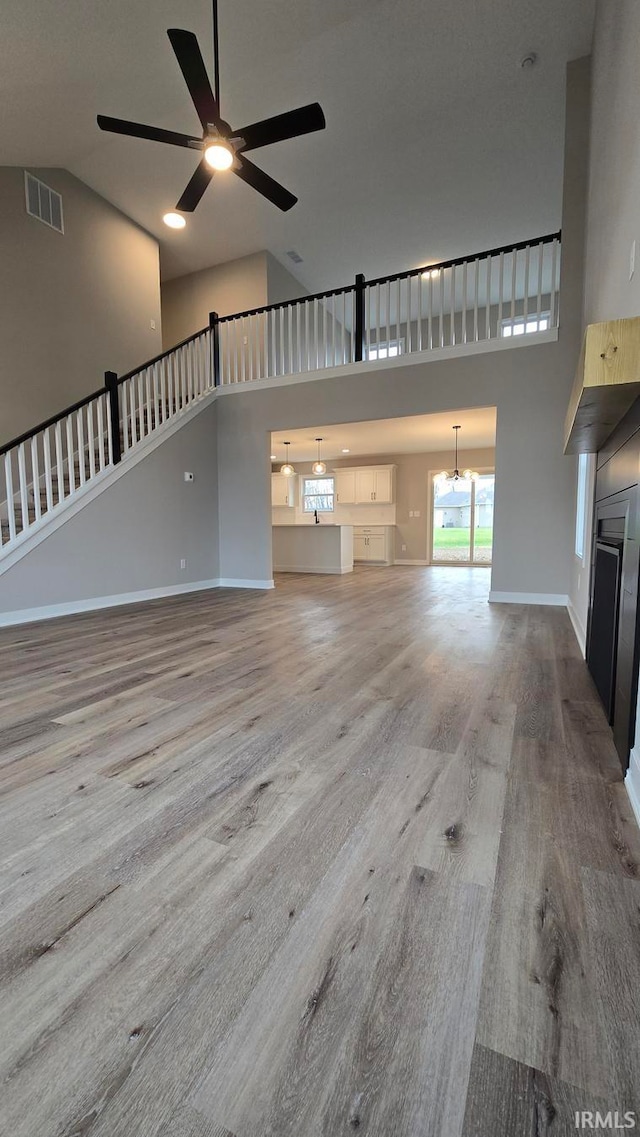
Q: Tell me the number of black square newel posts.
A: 3